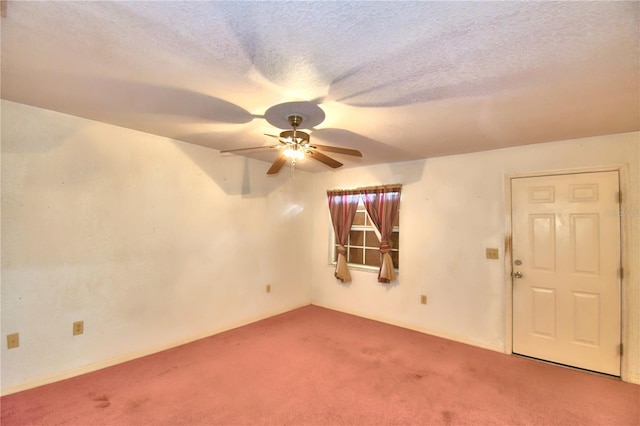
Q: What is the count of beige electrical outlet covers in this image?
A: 4